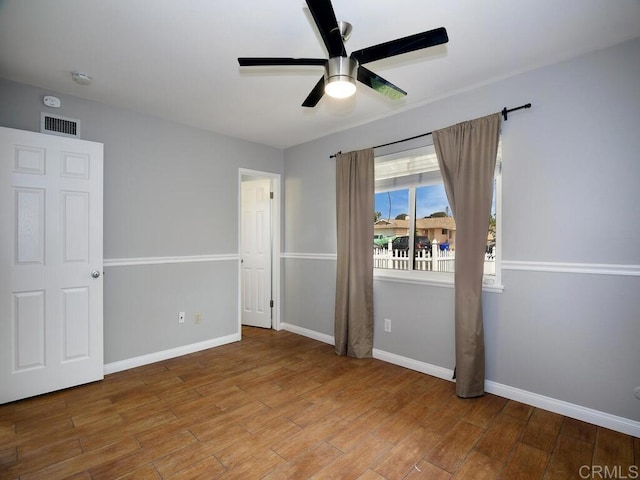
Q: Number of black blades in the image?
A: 5